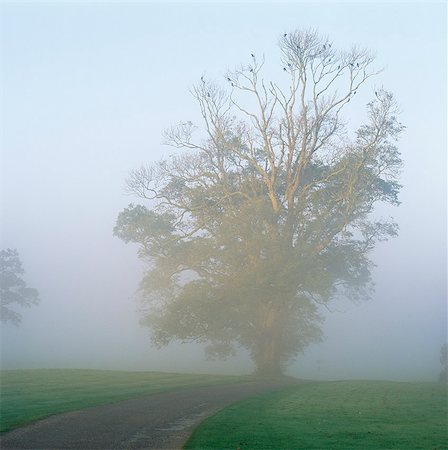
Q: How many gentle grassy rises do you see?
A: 2